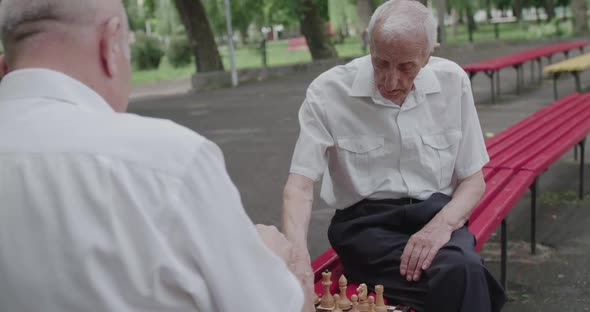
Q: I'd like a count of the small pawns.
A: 3